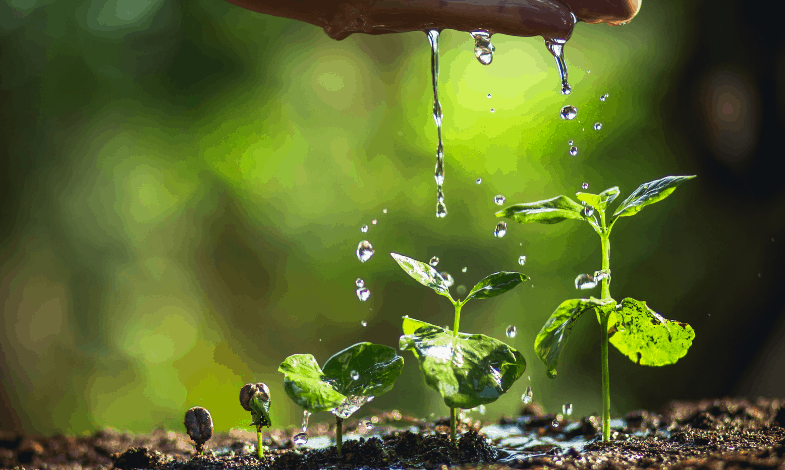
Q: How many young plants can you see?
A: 5